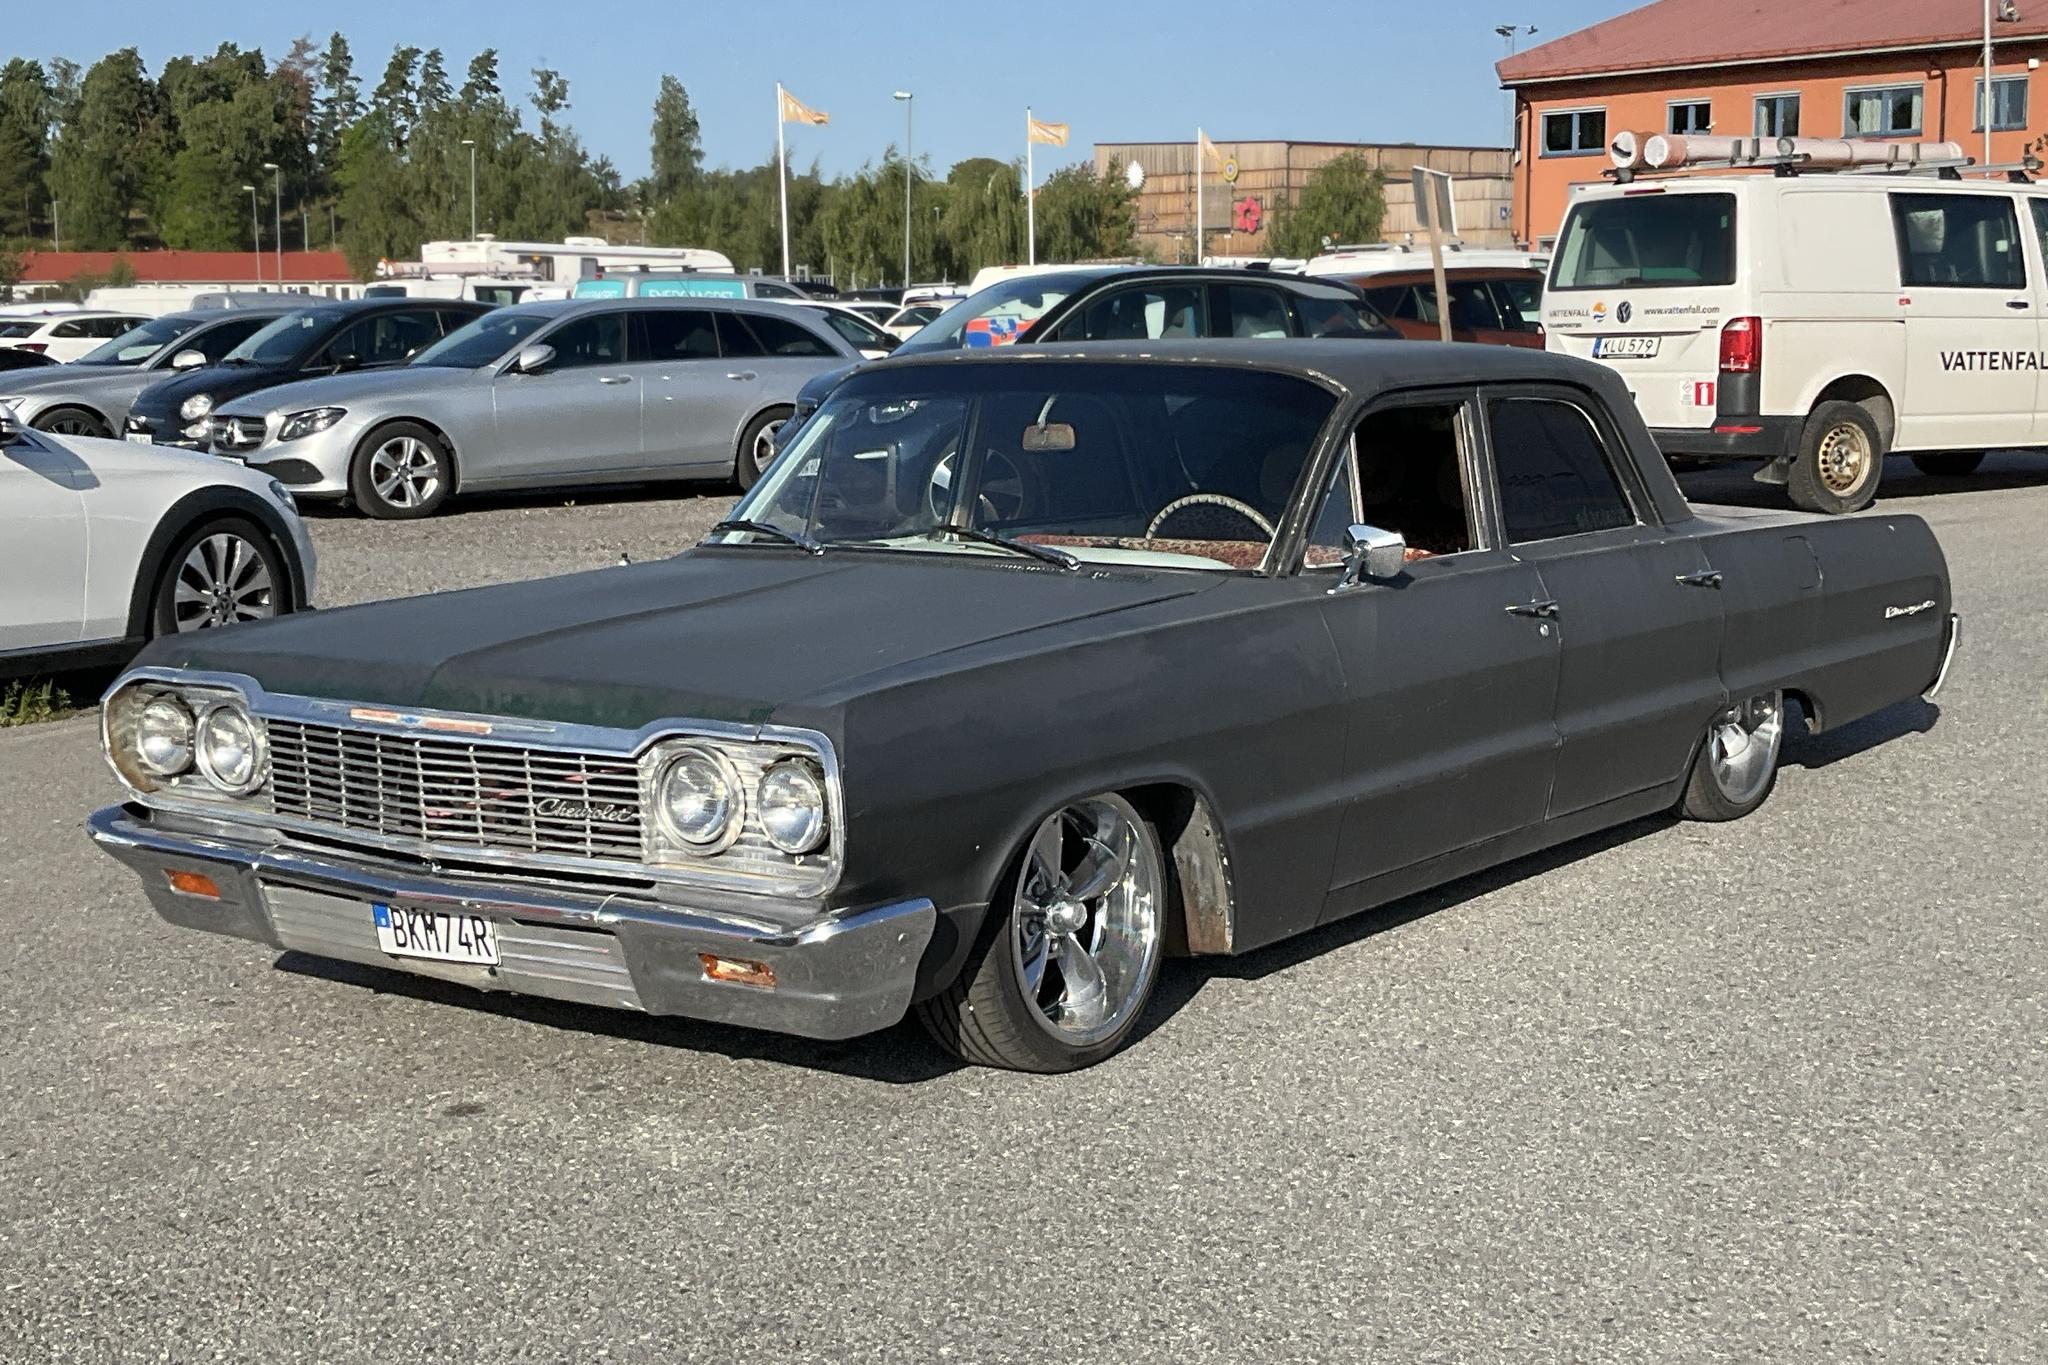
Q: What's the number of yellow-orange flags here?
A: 3